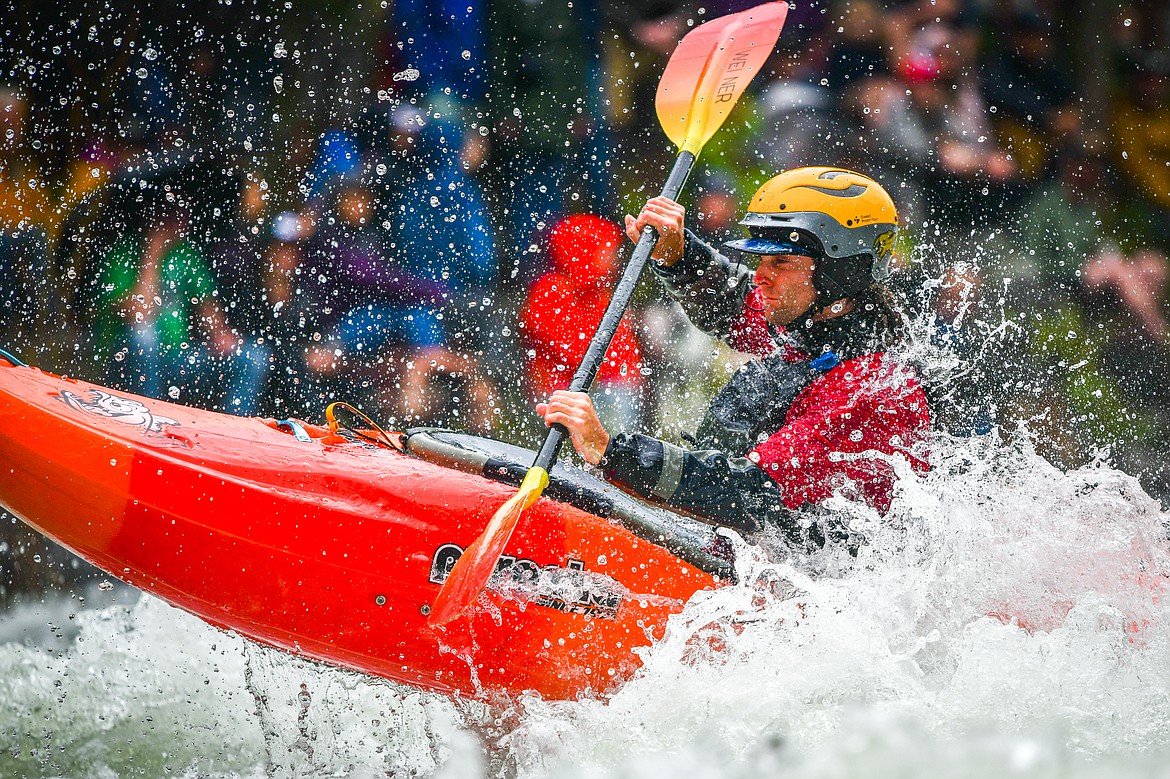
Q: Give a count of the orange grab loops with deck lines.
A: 1